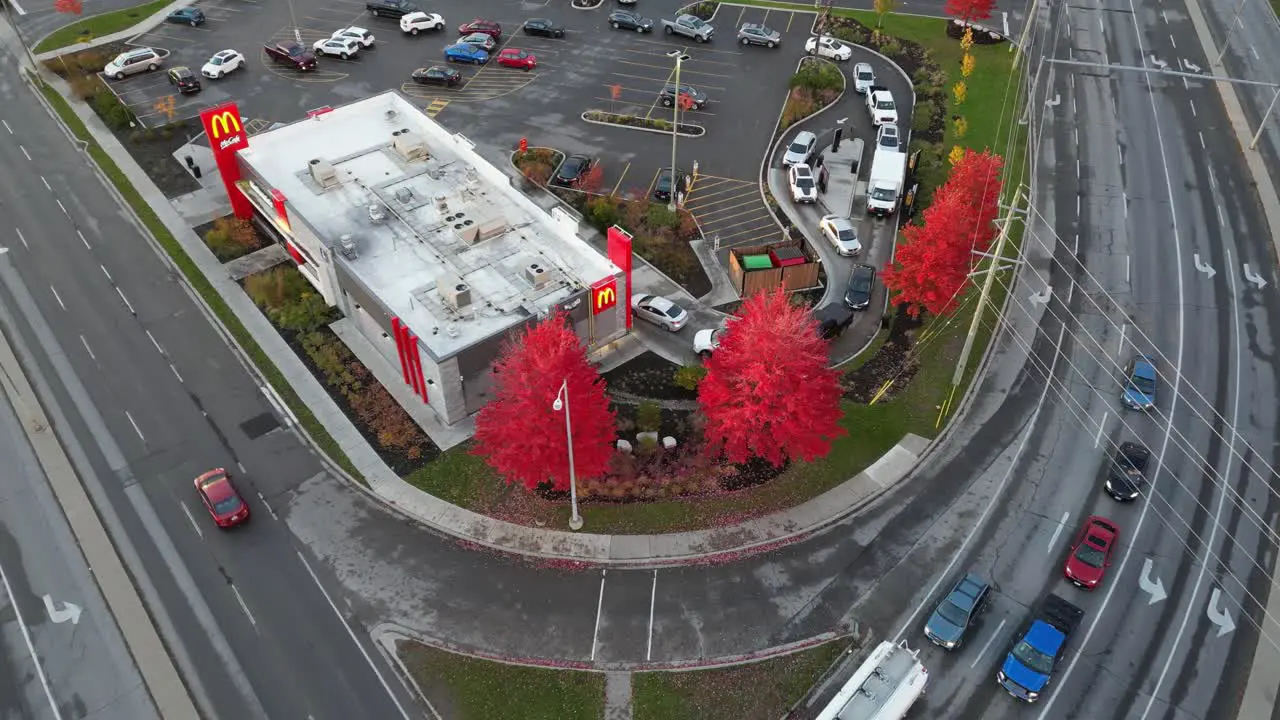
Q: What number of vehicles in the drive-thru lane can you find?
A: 12